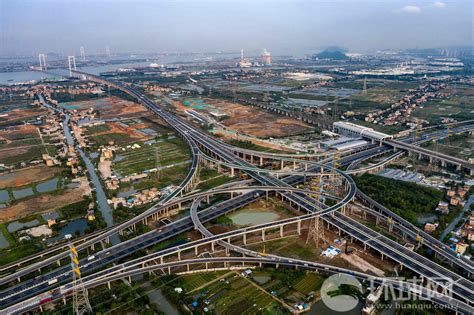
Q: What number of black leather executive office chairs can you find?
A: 0